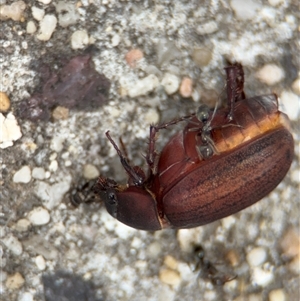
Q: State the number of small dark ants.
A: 3